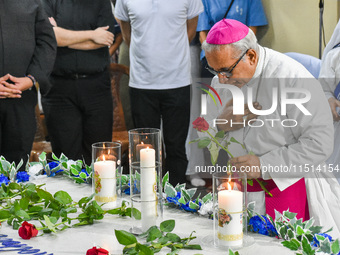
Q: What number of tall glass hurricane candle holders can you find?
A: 3